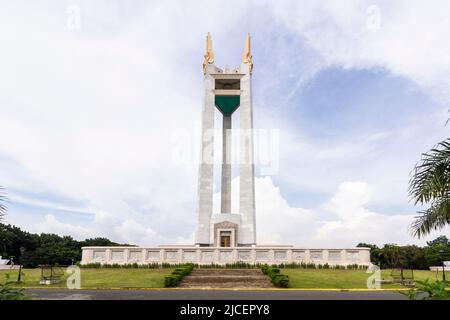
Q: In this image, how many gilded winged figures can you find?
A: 2